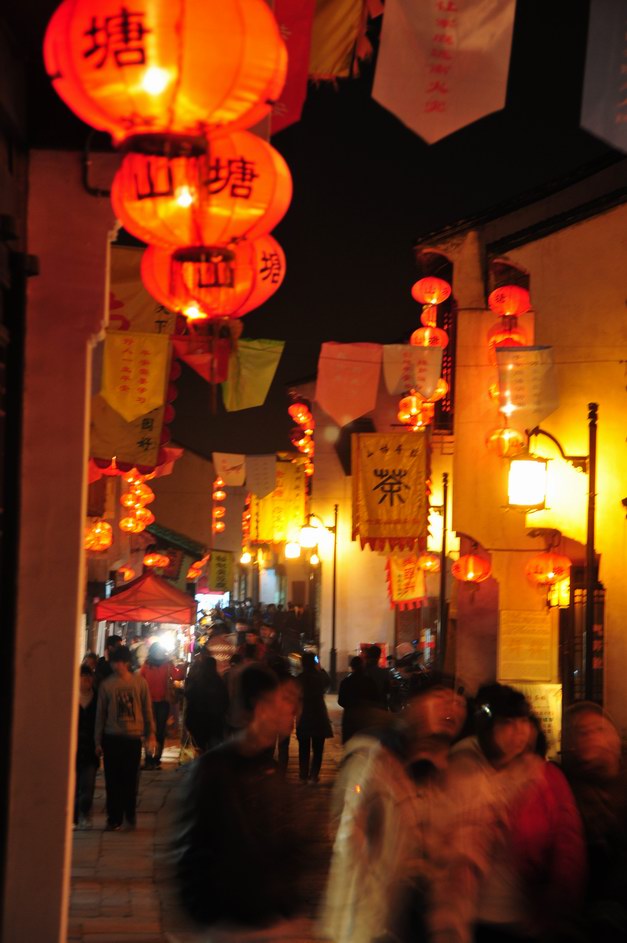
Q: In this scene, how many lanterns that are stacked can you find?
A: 3